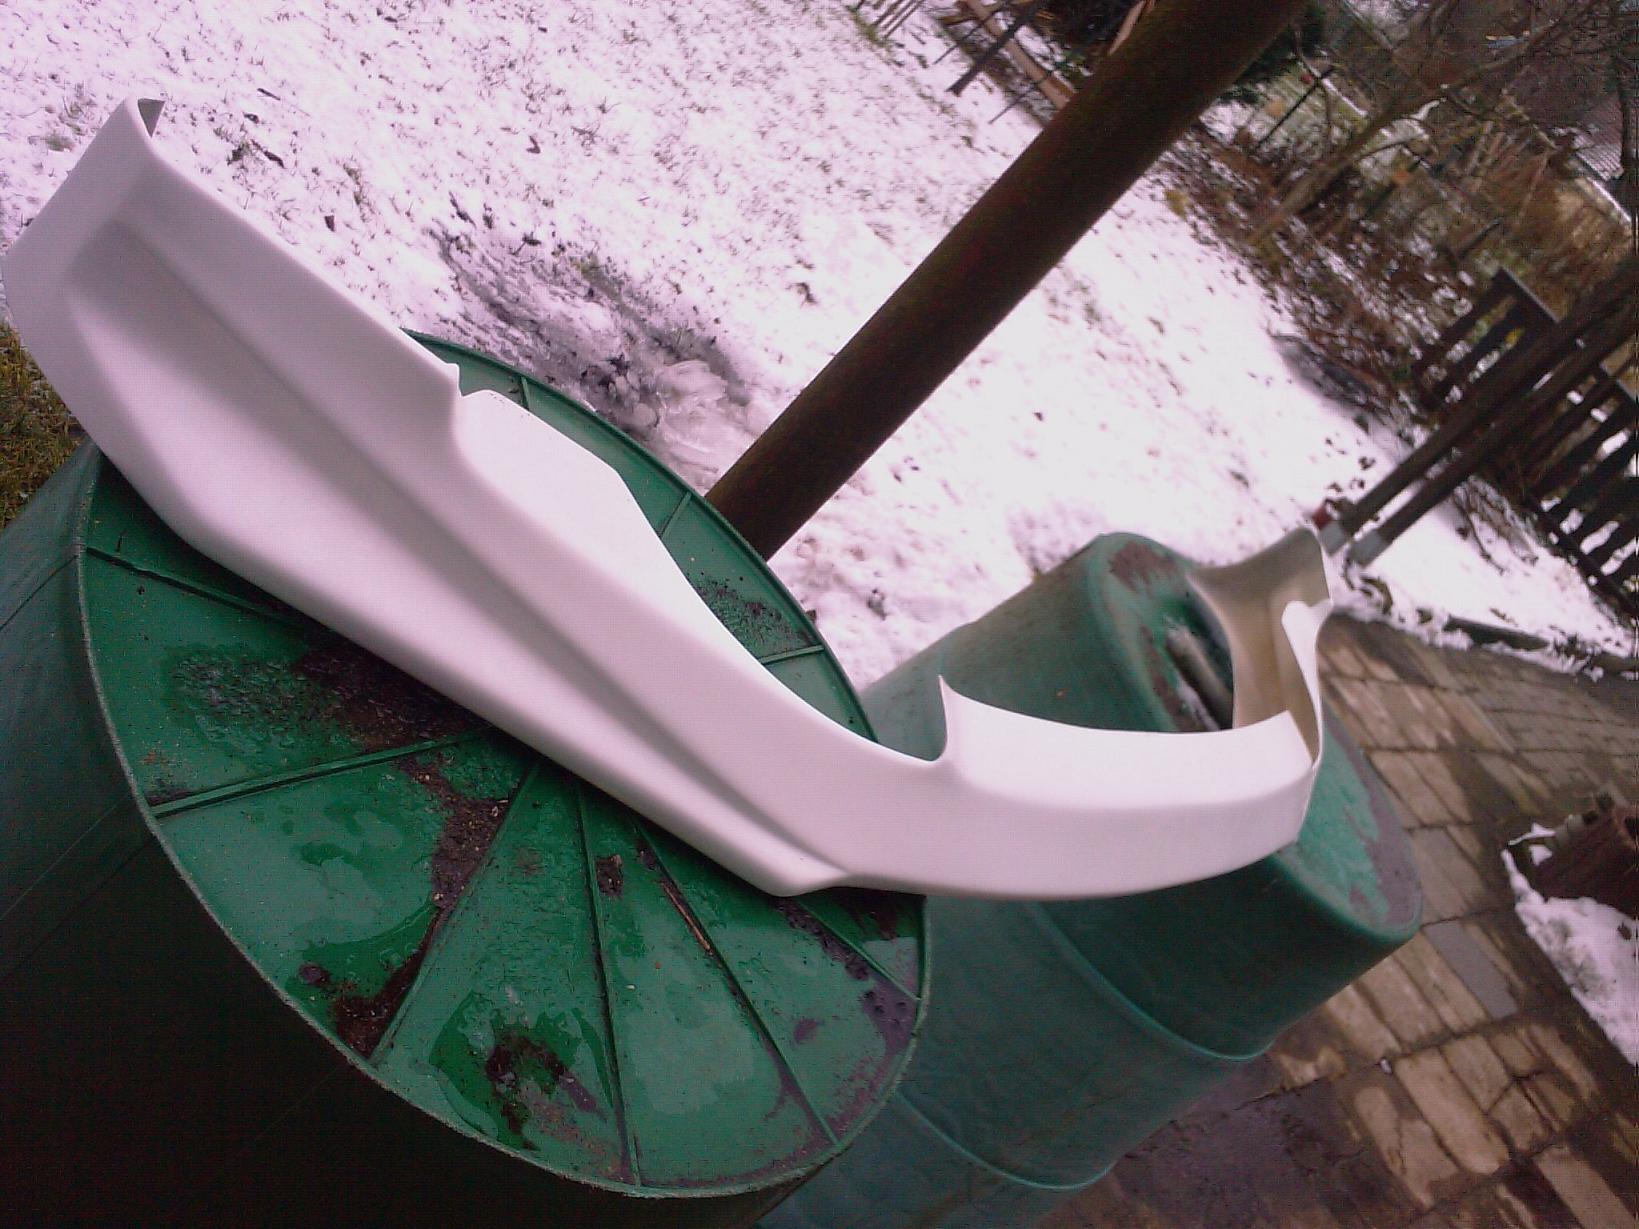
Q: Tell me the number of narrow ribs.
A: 9